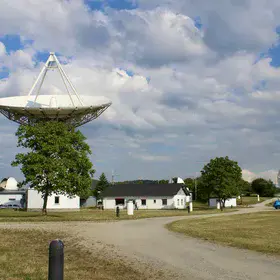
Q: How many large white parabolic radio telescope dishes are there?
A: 1